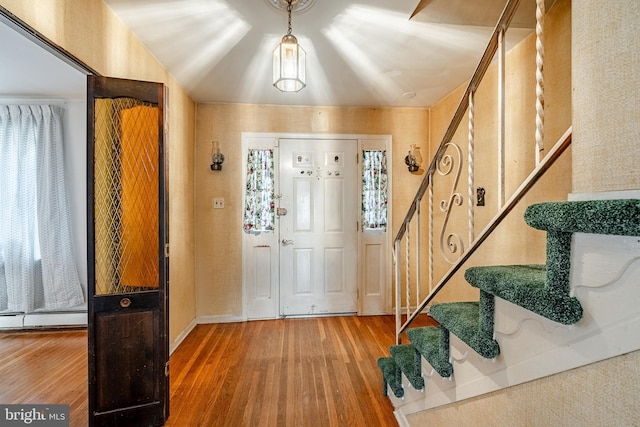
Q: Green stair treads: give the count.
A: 6